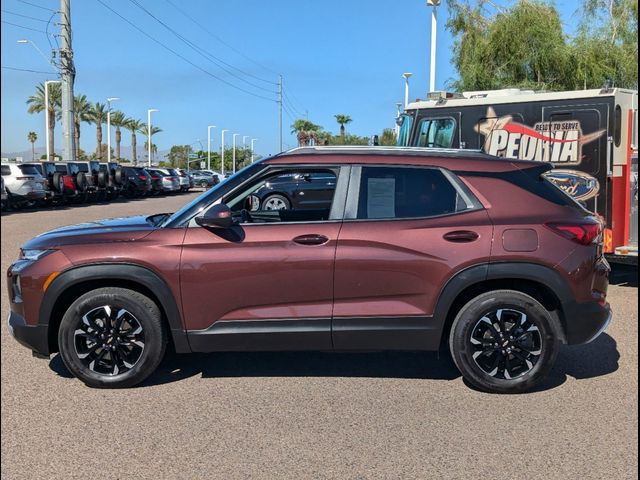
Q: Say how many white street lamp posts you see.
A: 11